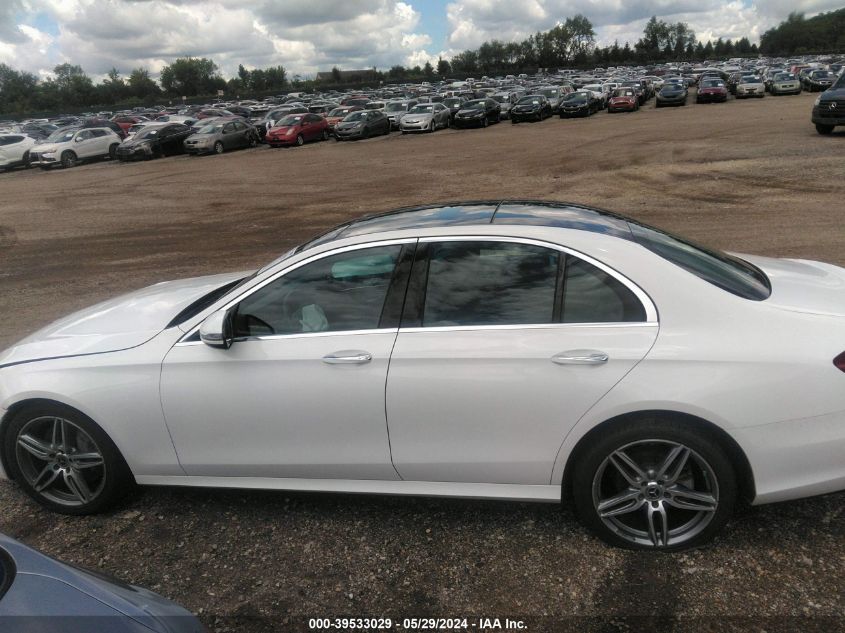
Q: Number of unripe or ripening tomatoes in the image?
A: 0